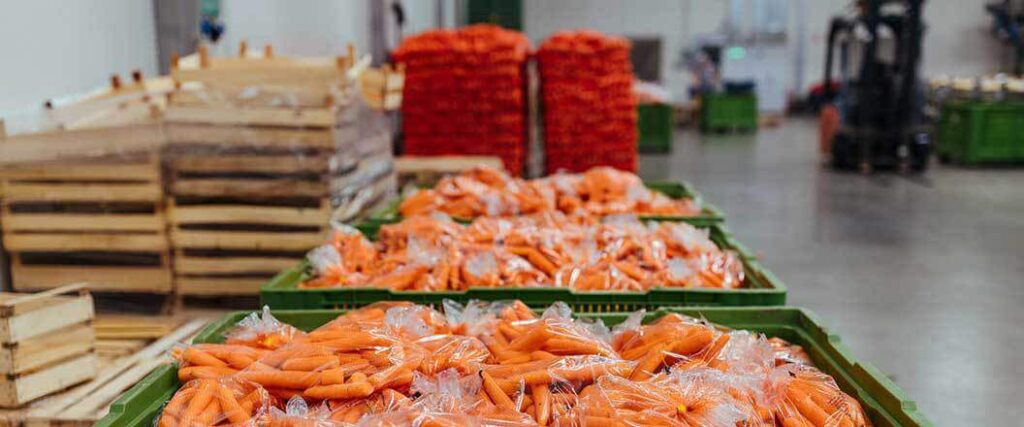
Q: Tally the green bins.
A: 6